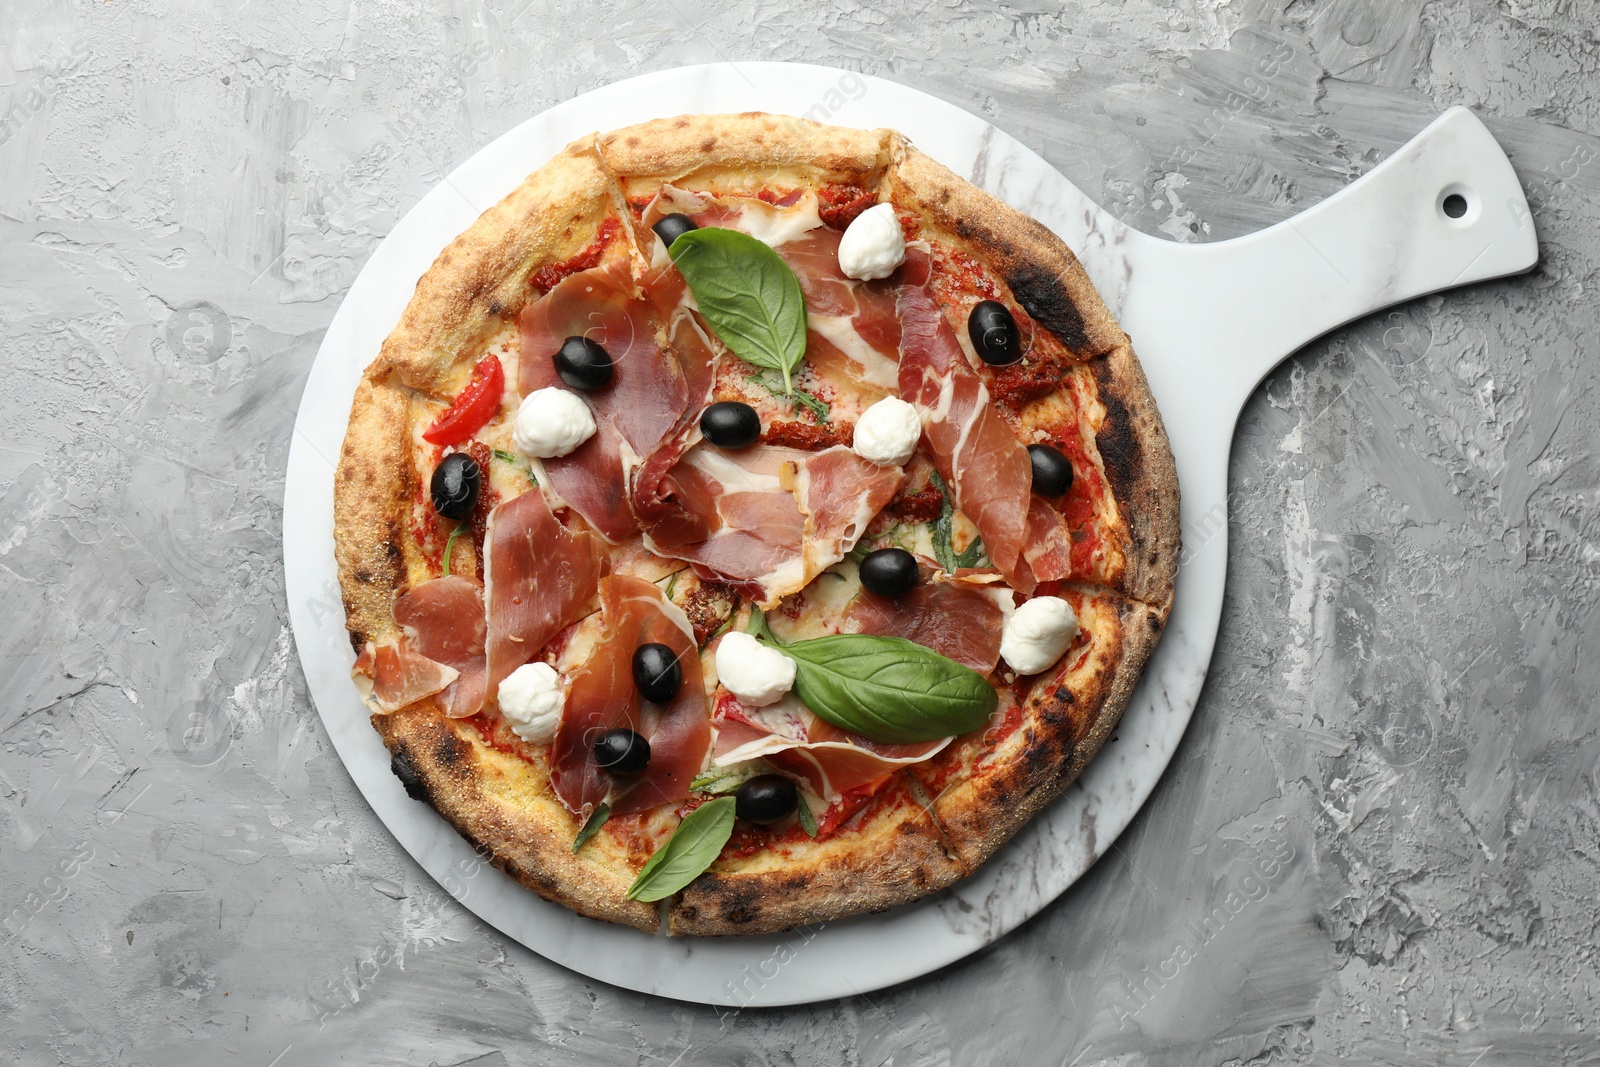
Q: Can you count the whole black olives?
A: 10